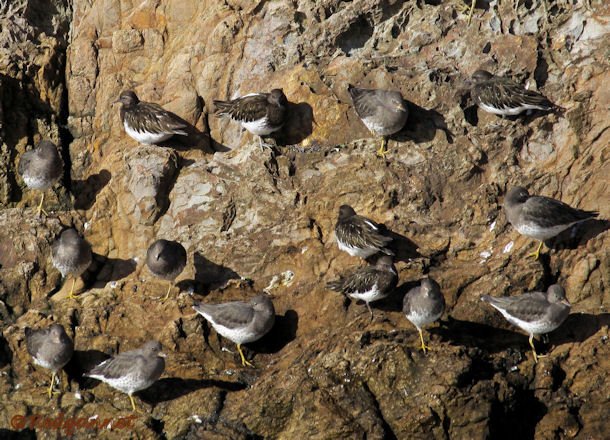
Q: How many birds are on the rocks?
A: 15